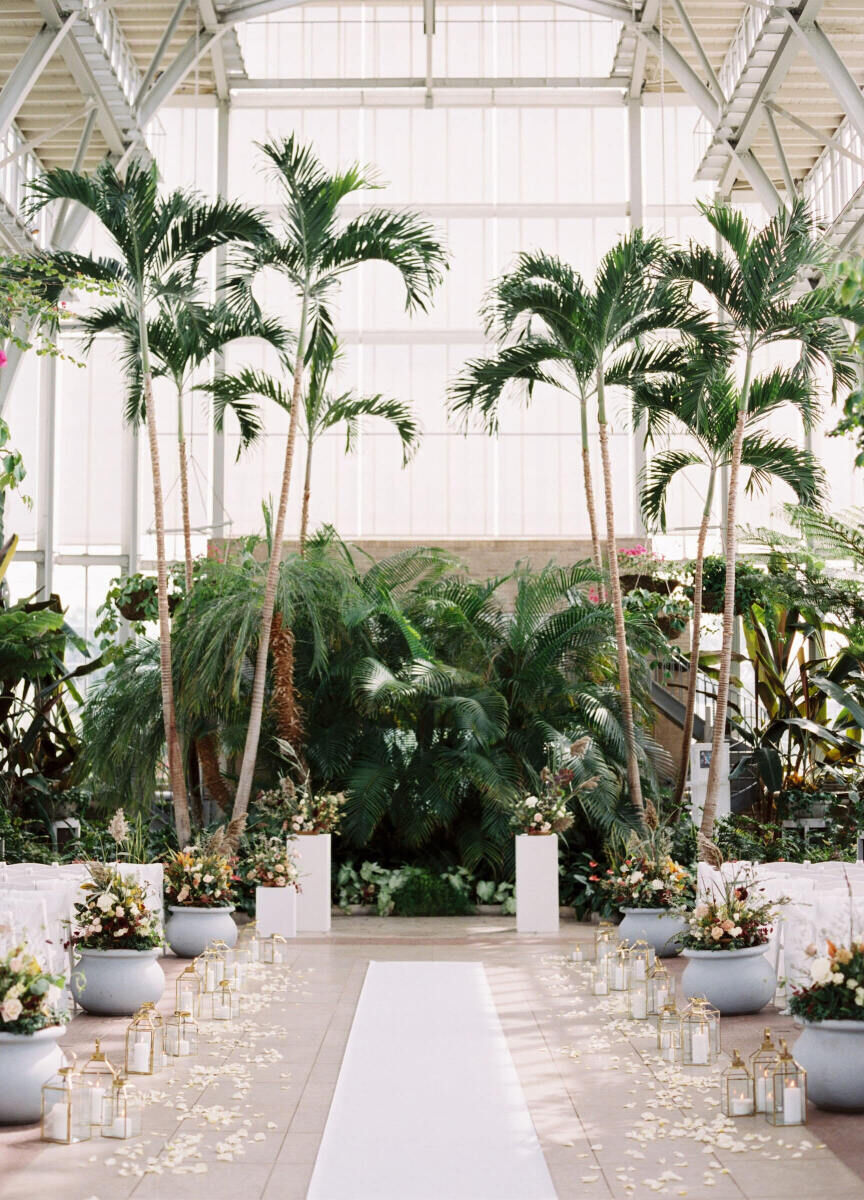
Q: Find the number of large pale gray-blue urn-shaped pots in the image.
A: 6